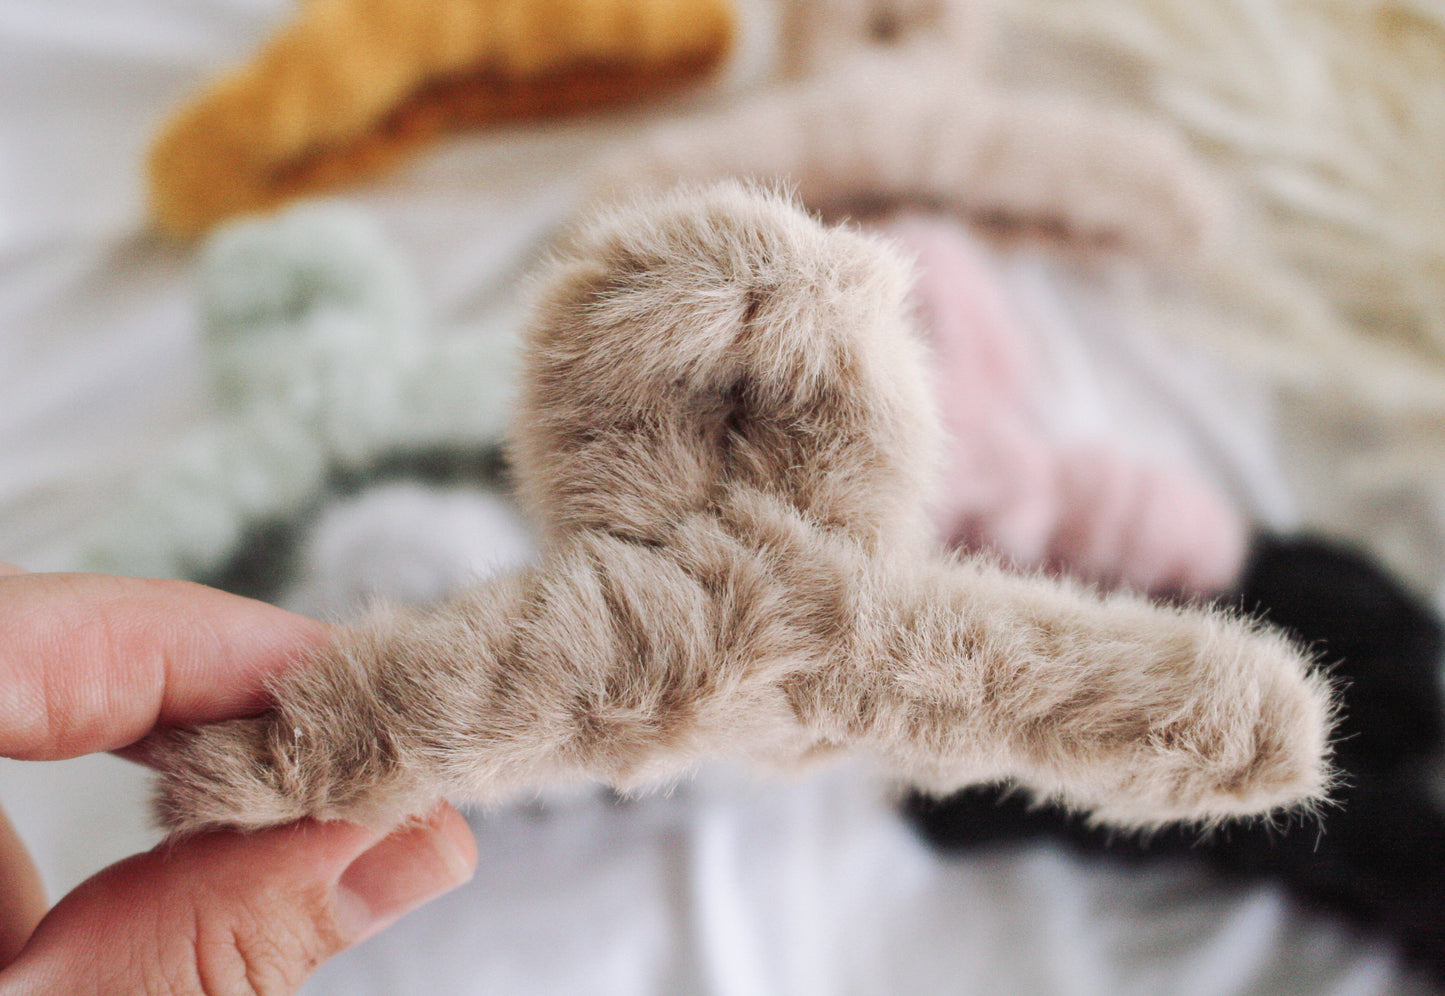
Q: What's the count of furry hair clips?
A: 7